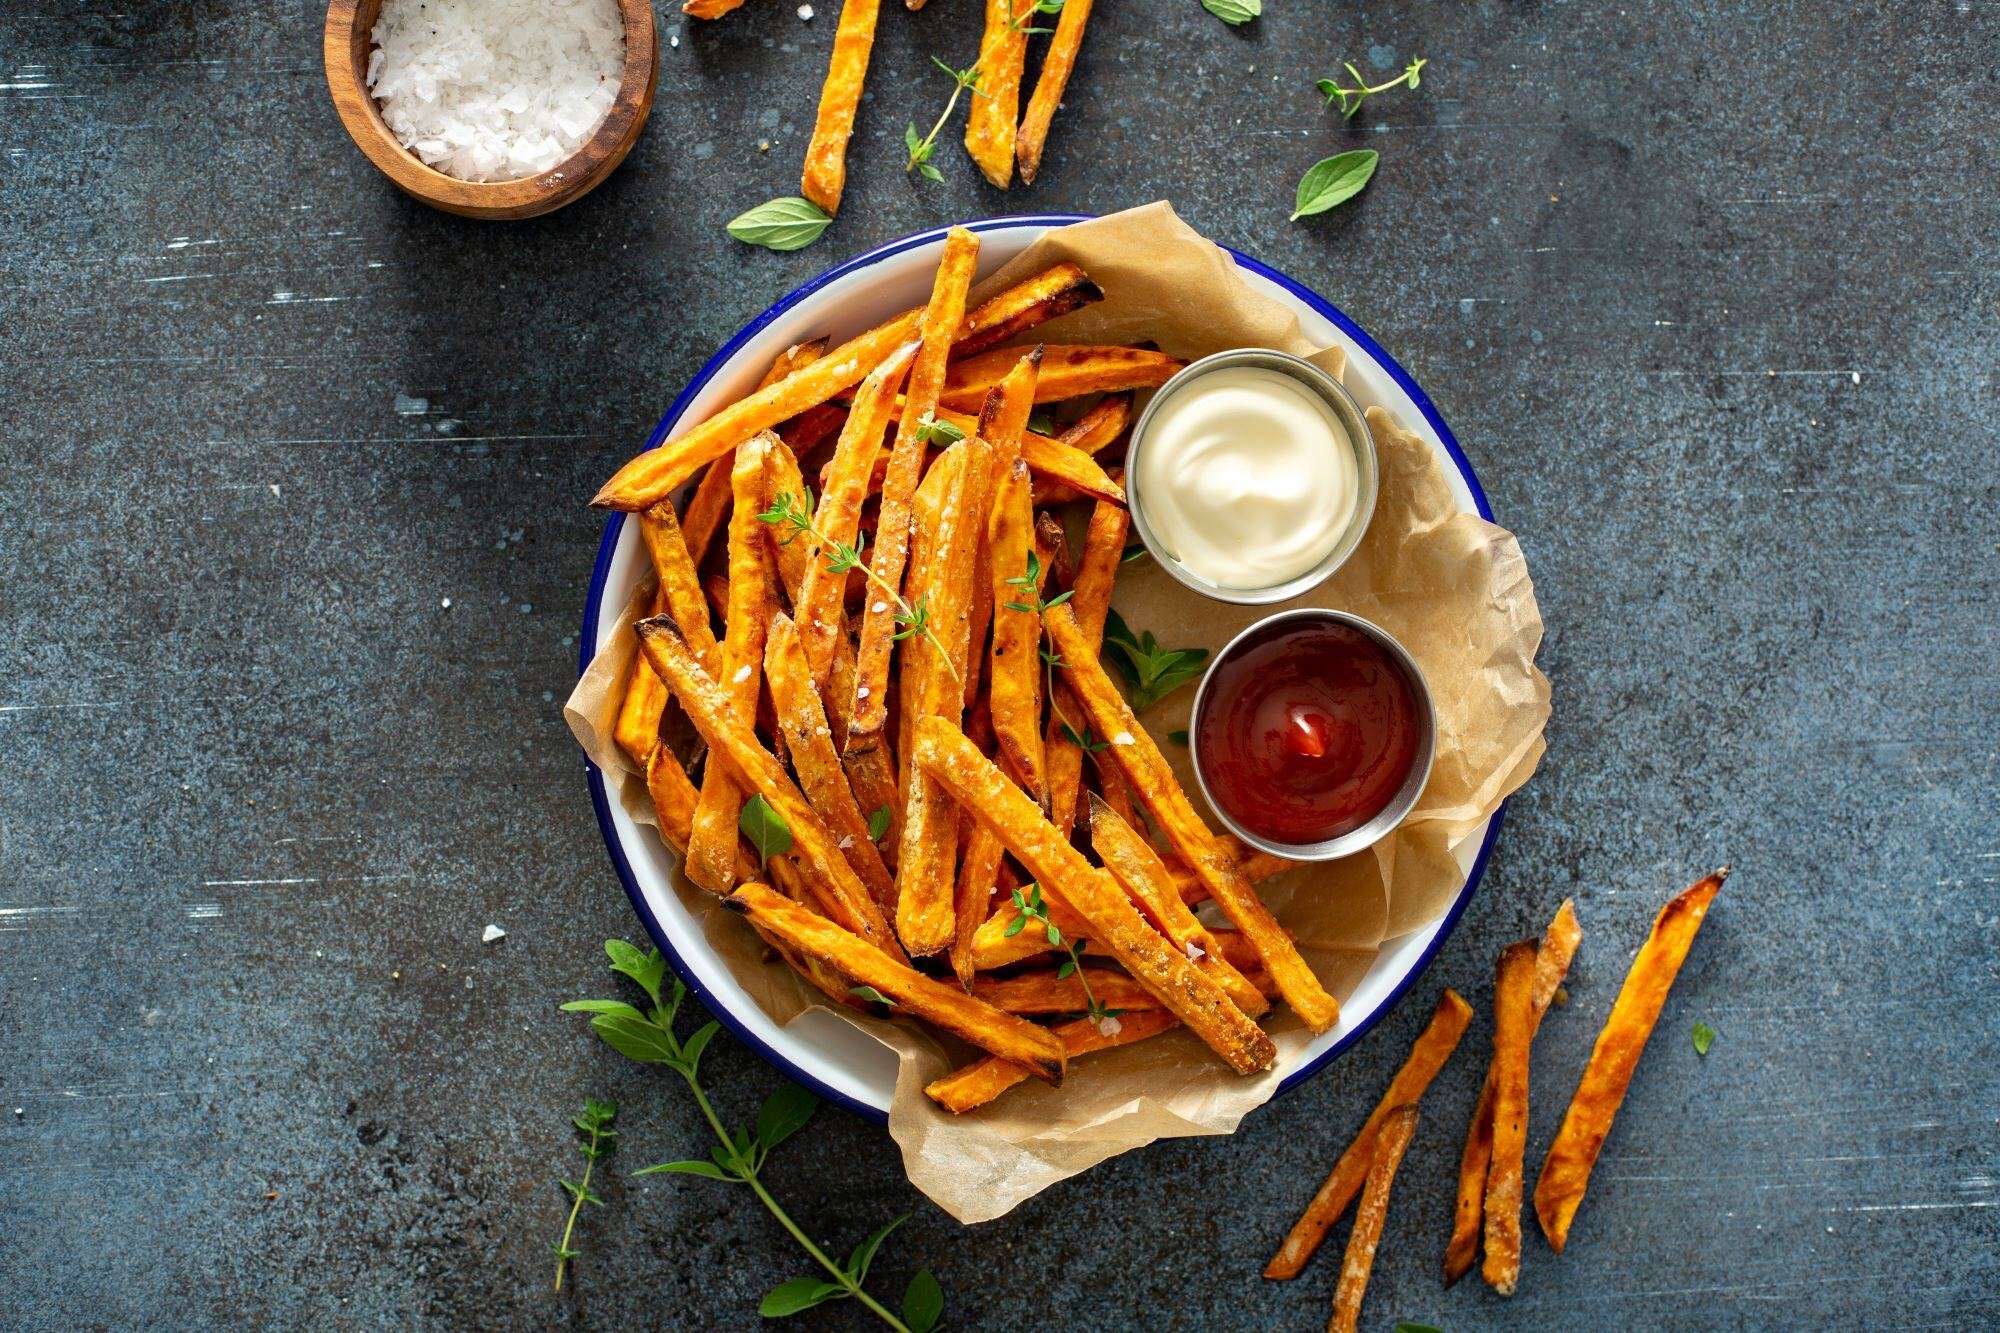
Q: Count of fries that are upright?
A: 0